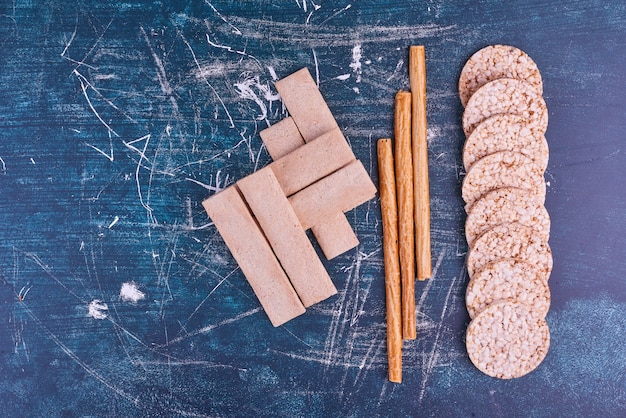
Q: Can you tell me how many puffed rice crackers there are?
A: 8